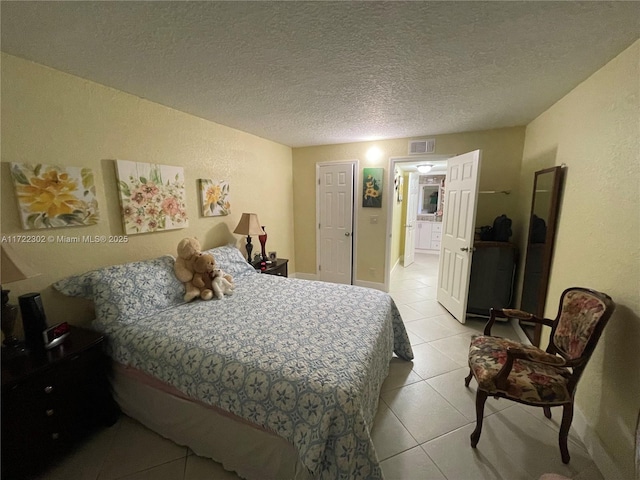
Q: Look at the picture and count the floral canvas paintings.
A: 4